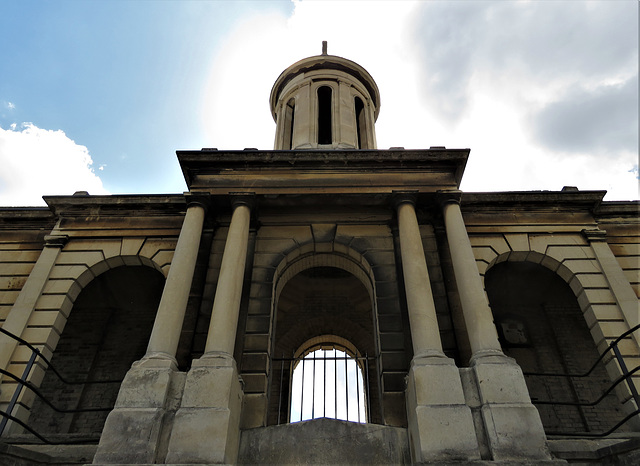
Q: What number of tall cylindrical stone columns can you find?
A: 4